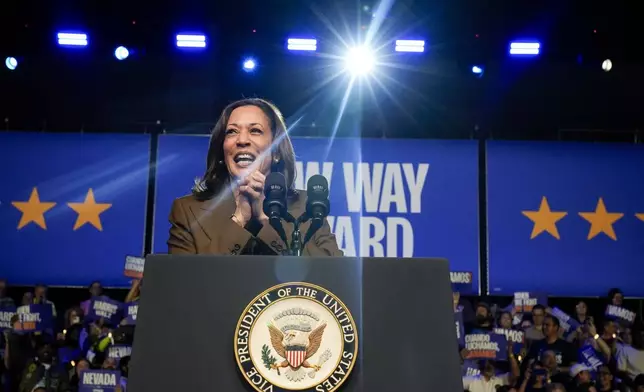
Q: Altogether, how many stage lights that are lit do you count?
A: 11